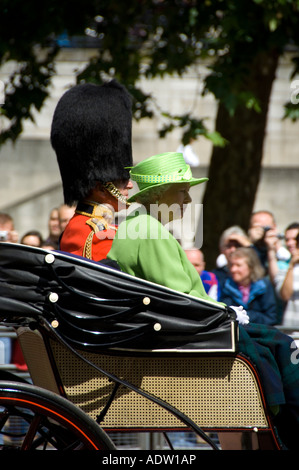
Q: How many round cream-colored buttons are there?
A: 5